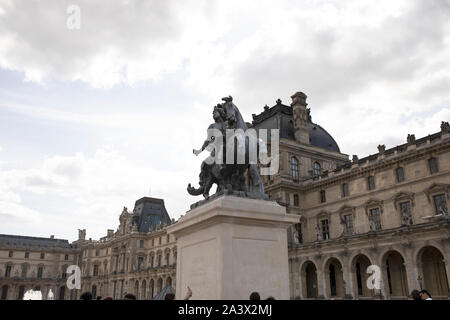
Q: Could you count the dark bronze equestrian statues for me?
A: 1